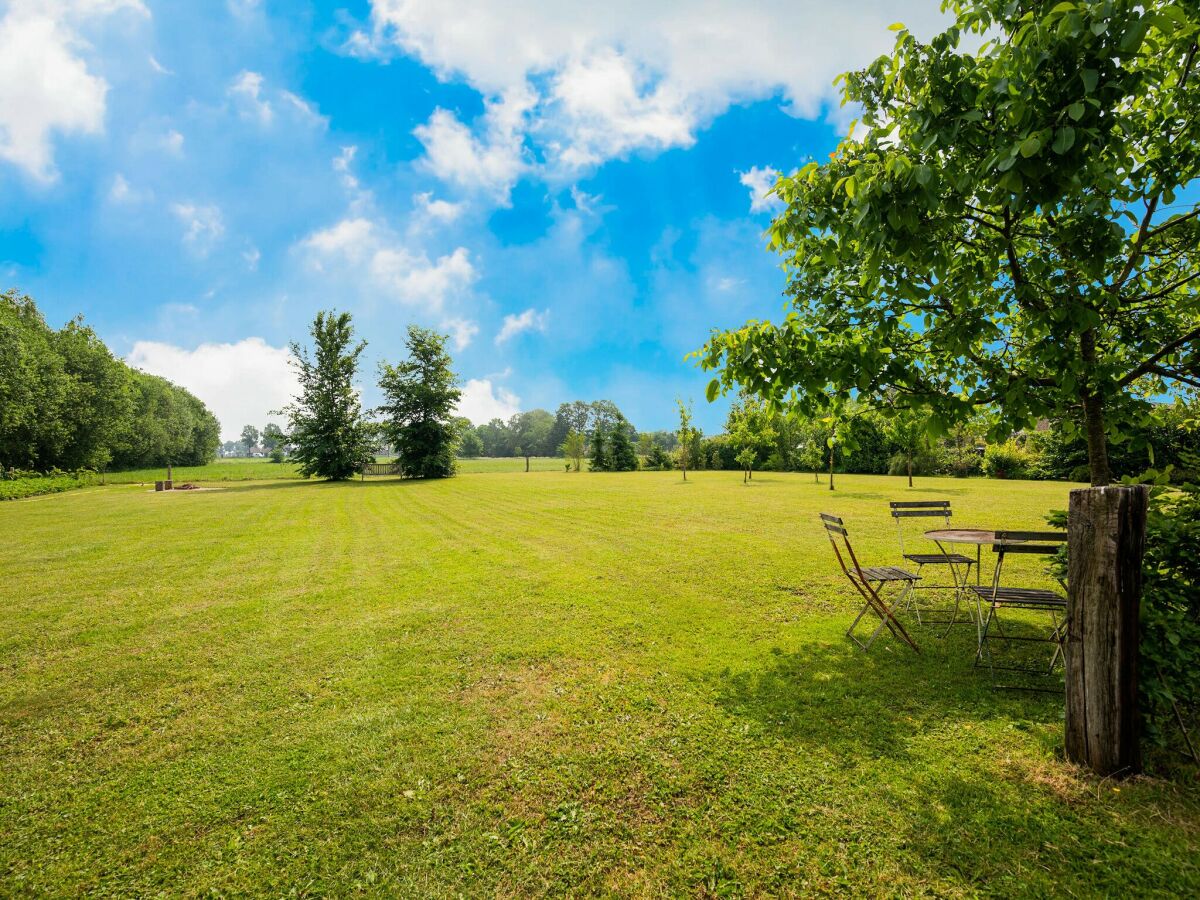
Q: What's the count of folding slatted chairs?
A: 3